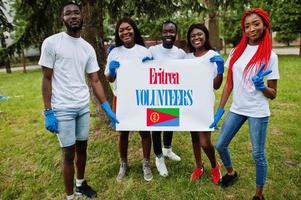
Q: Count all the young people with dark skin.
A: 5